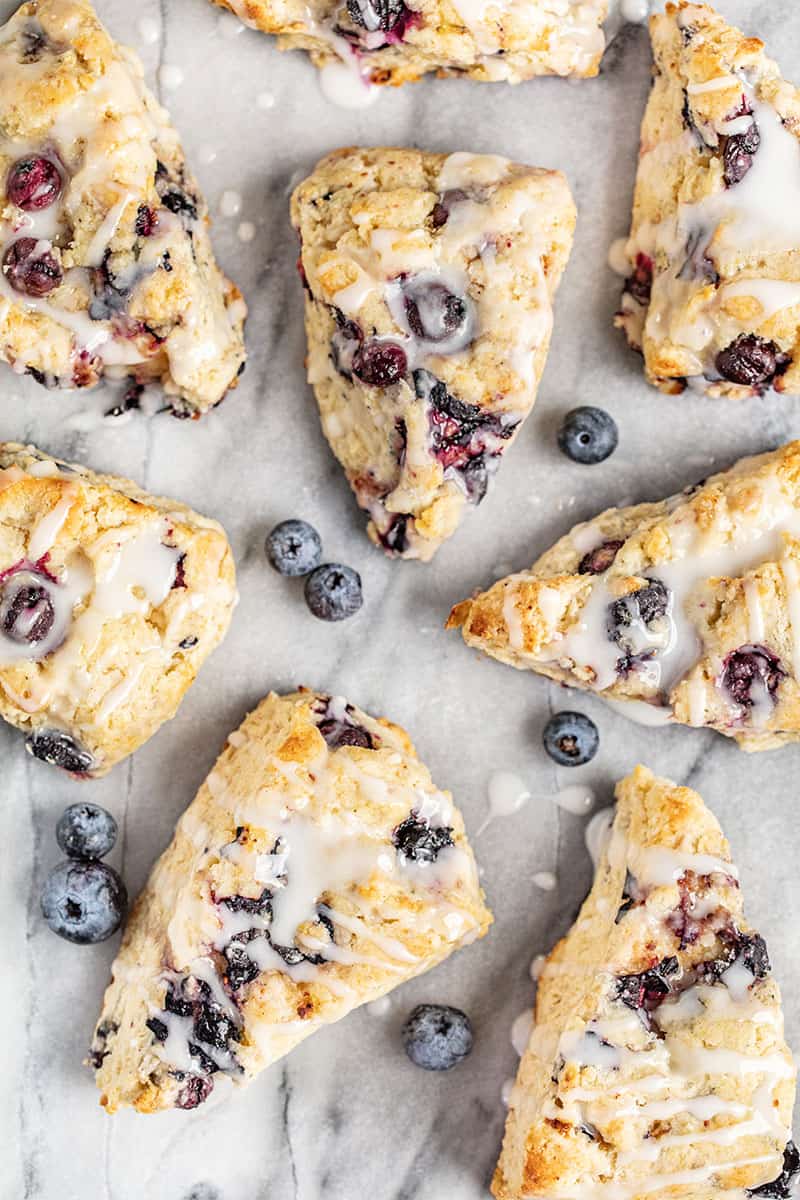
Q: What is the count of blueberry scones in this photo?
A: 8